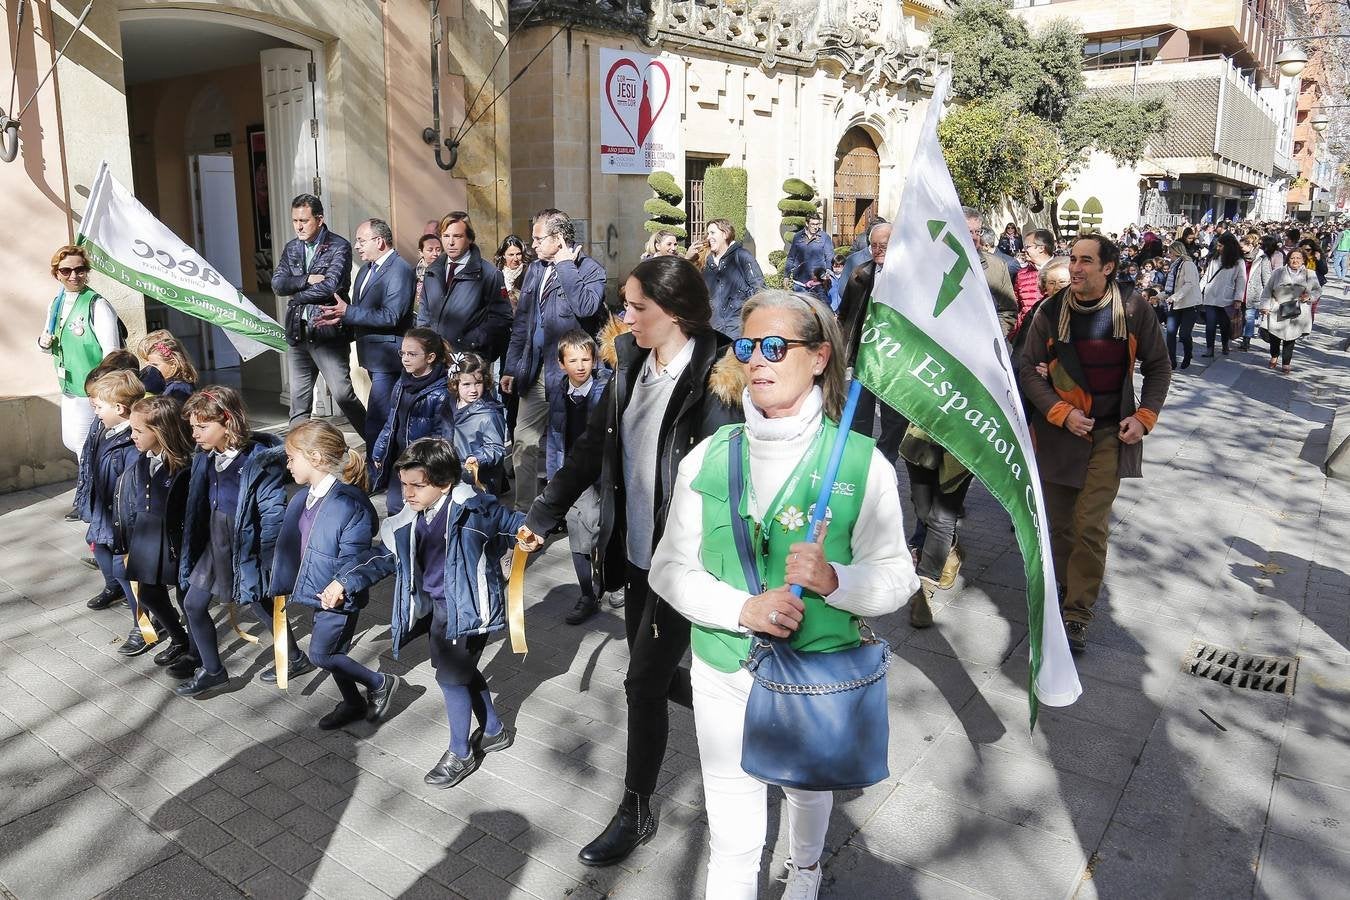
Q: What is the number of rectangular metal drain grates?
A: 1